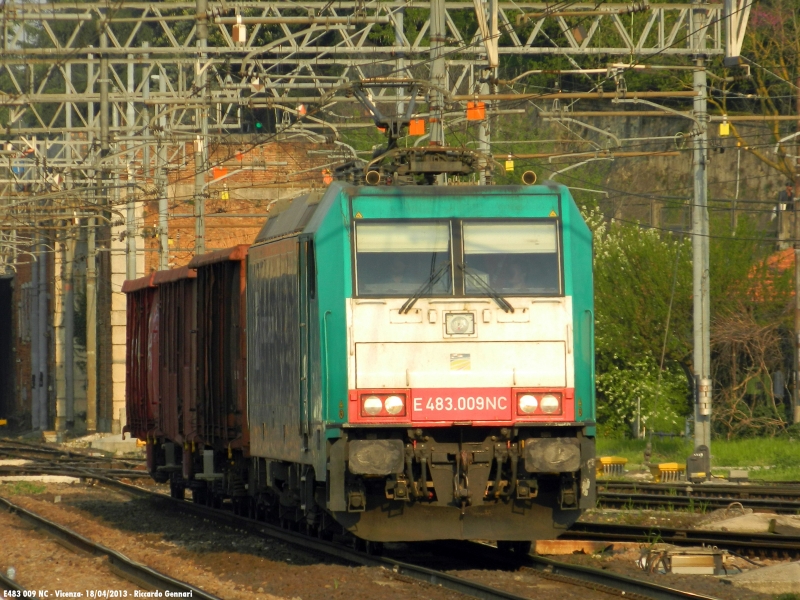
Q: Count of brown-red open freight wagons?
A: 3